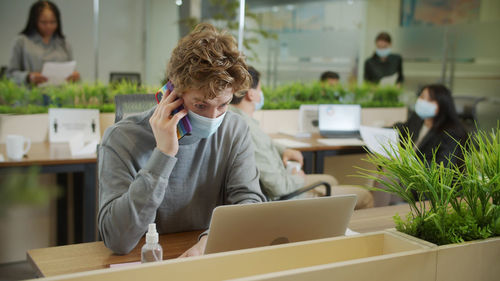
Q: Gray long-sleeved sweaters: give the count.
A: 1